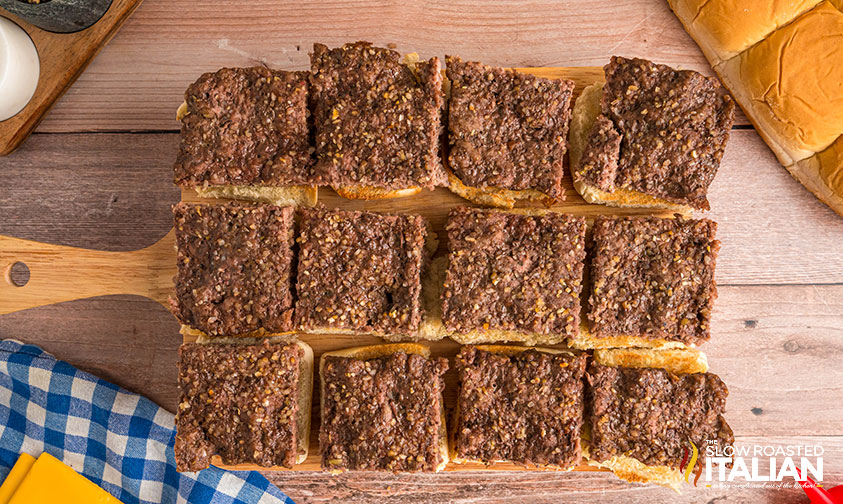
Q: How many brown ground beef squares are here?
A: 12